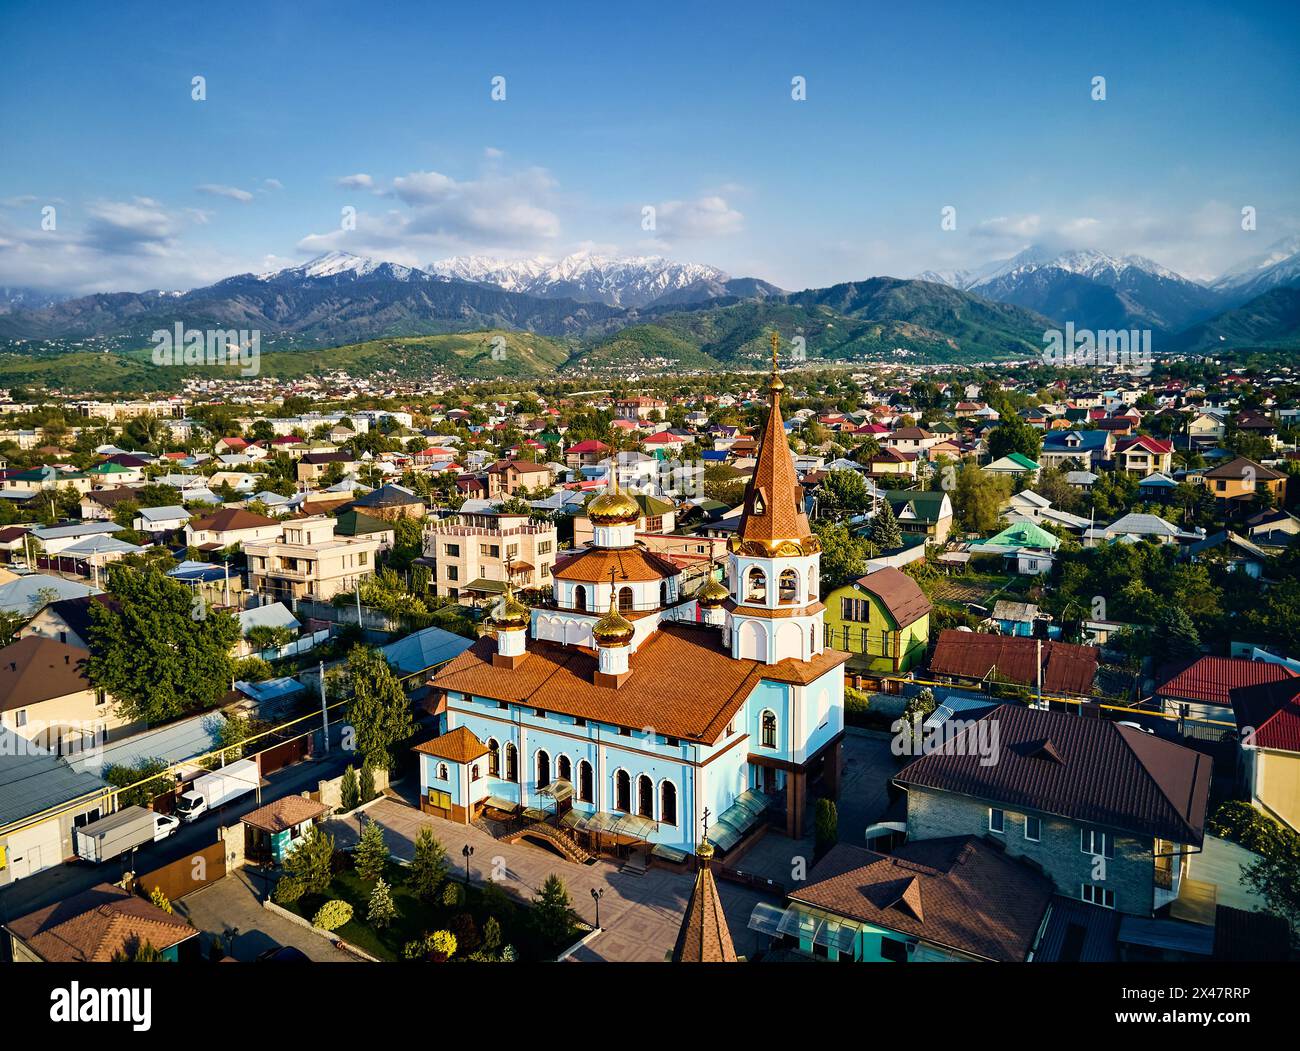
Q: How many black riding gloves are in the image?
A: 0